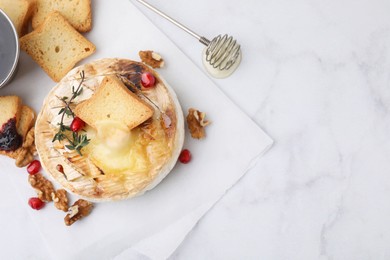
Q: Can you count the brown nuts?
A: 6